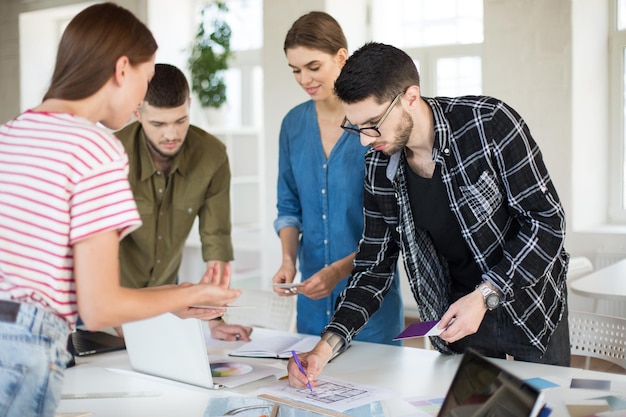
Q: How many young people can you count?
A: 4